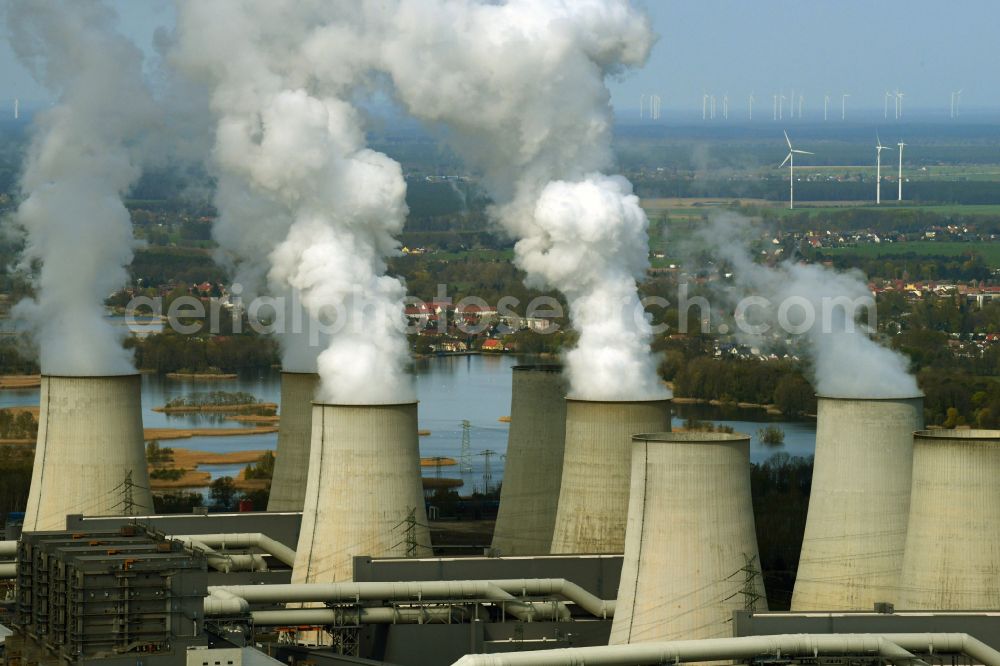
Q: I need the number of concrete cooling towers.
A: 8